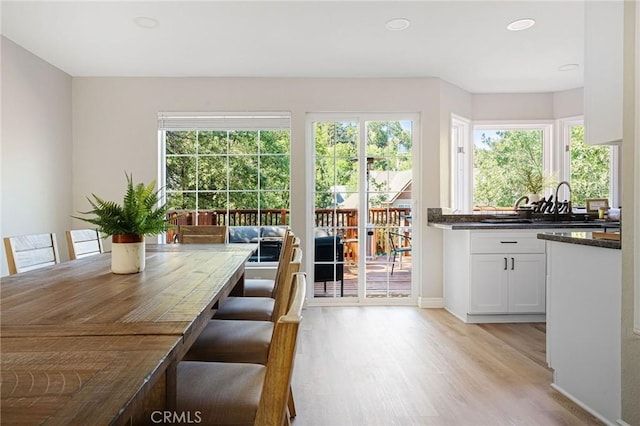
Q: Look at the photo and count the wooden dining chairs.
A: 7